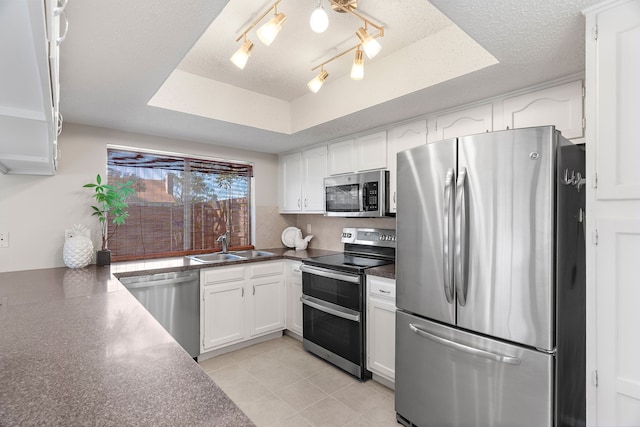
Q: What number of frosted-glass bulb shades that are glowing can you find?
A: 6